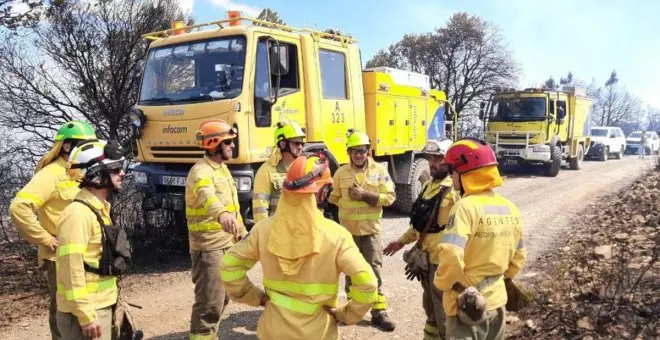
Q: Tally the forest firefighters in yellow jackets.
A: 8